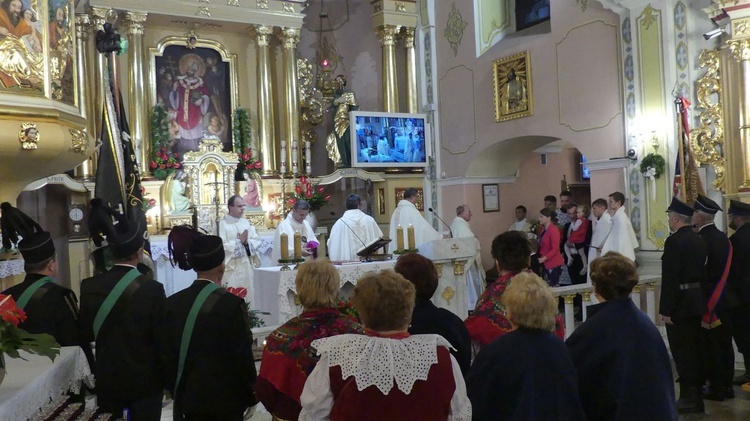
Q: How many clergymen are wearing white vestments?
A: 5